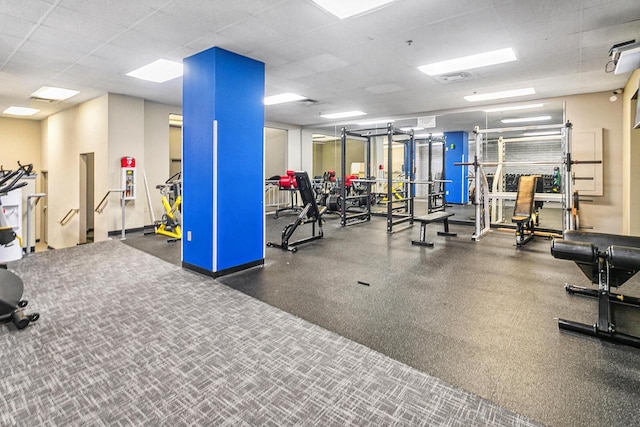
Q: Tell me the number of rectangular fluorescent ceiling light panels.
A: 8